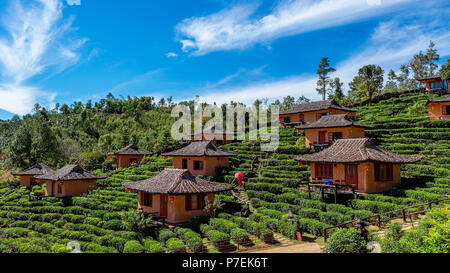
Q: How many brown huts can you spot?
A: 11